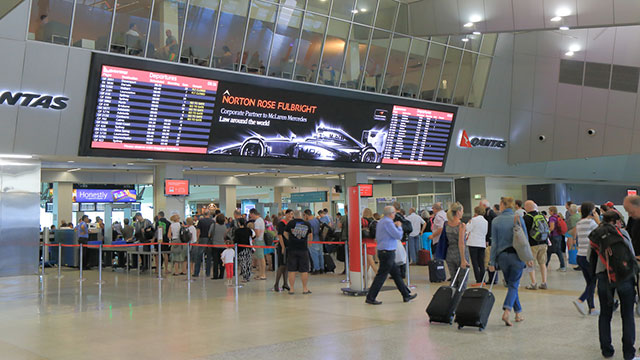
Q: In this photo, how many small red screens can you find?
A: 2